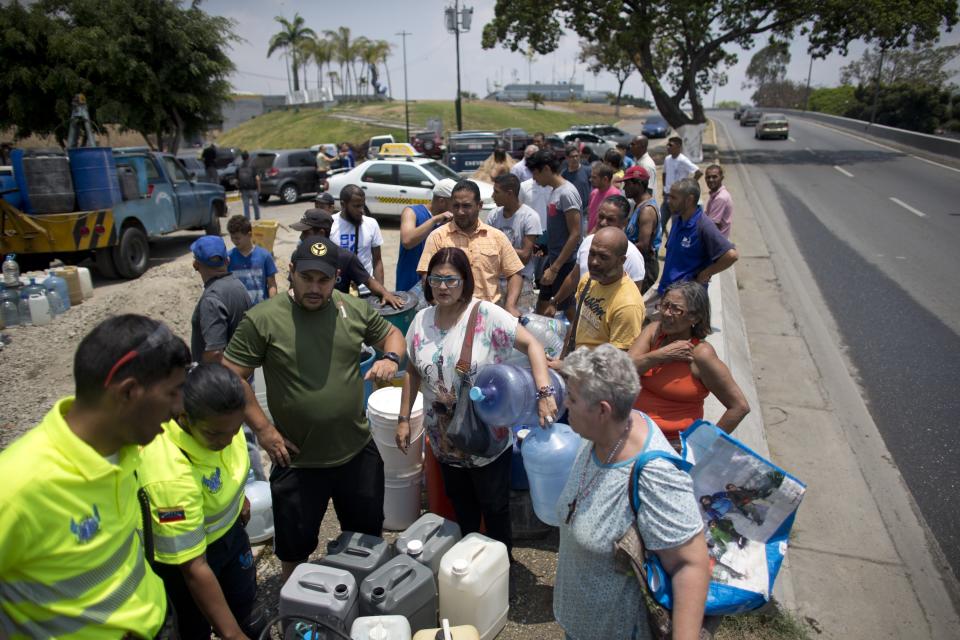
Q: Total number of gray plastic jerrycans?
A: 4